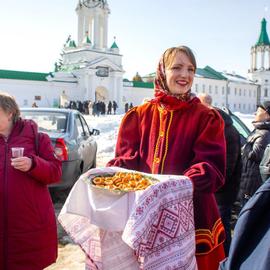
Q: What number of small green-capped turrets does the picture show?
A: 3